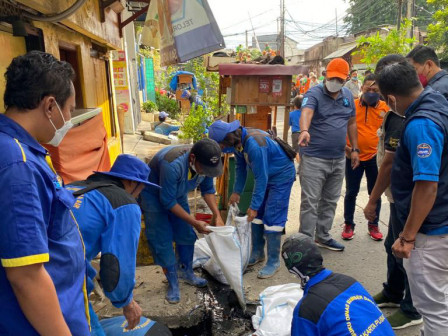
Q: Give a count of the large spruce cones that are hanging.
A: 0